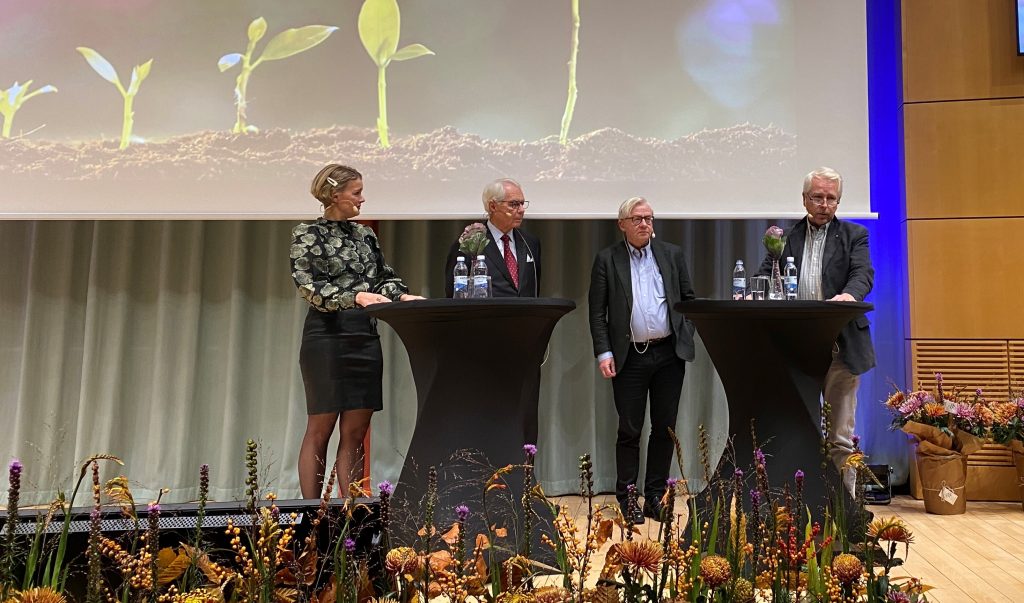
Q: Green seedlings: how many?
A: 5